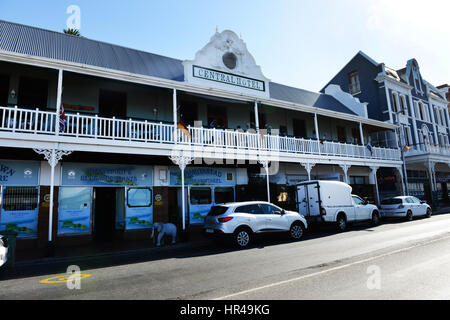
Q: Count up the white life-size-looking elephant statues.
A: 1